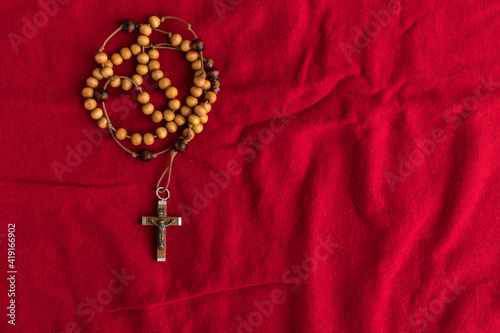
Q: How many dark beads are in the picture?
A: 6